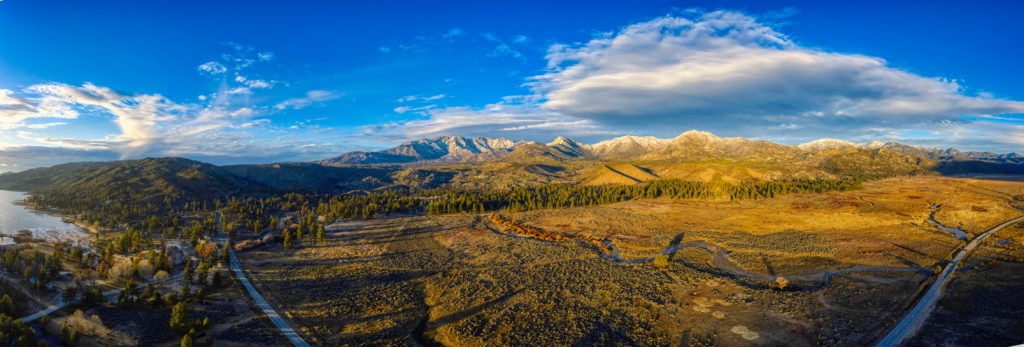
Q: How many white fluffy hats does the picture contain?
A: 0